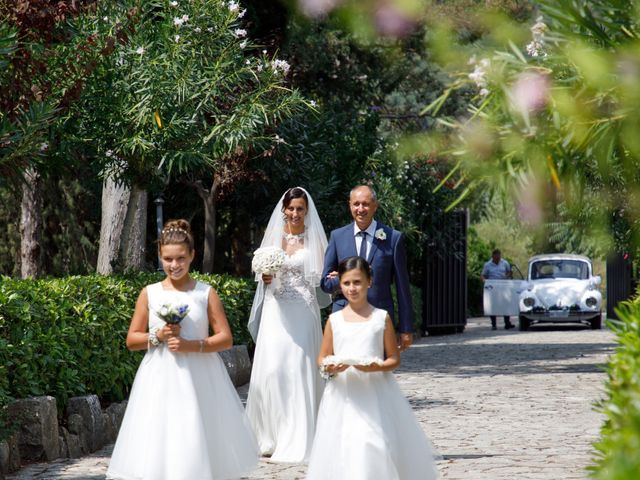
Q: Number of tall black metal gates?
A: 2